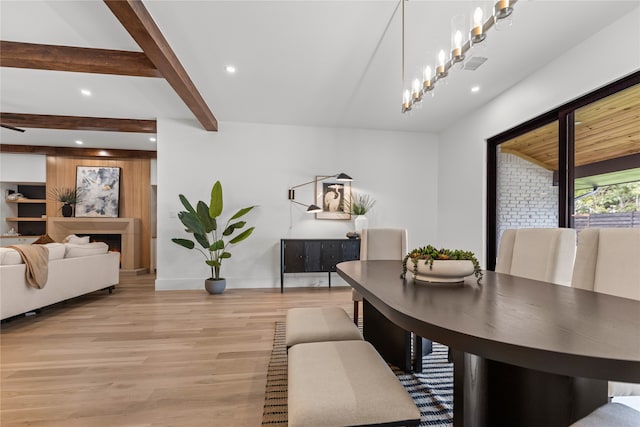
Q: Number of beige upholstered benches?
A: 2